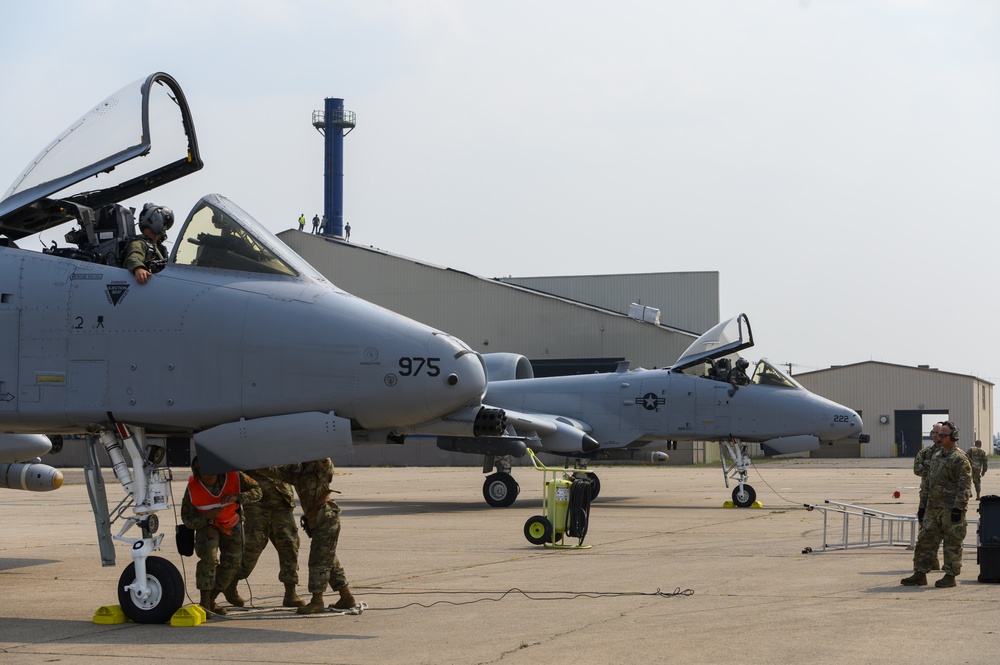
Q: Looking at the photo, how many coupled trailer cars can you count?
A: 0